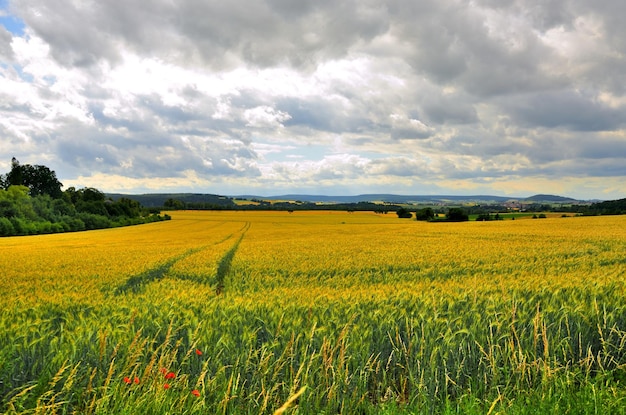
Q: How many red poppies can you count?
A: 7